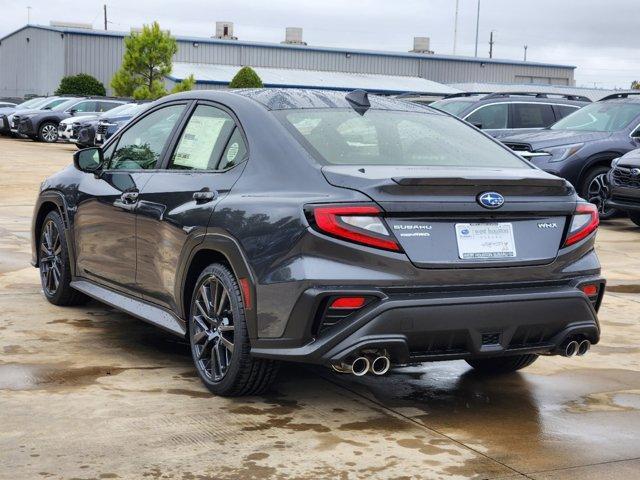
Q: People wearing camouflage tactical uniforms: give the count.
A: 0